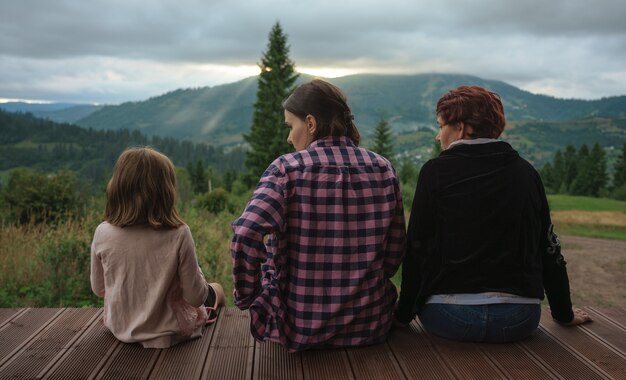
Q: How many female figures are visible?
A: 3